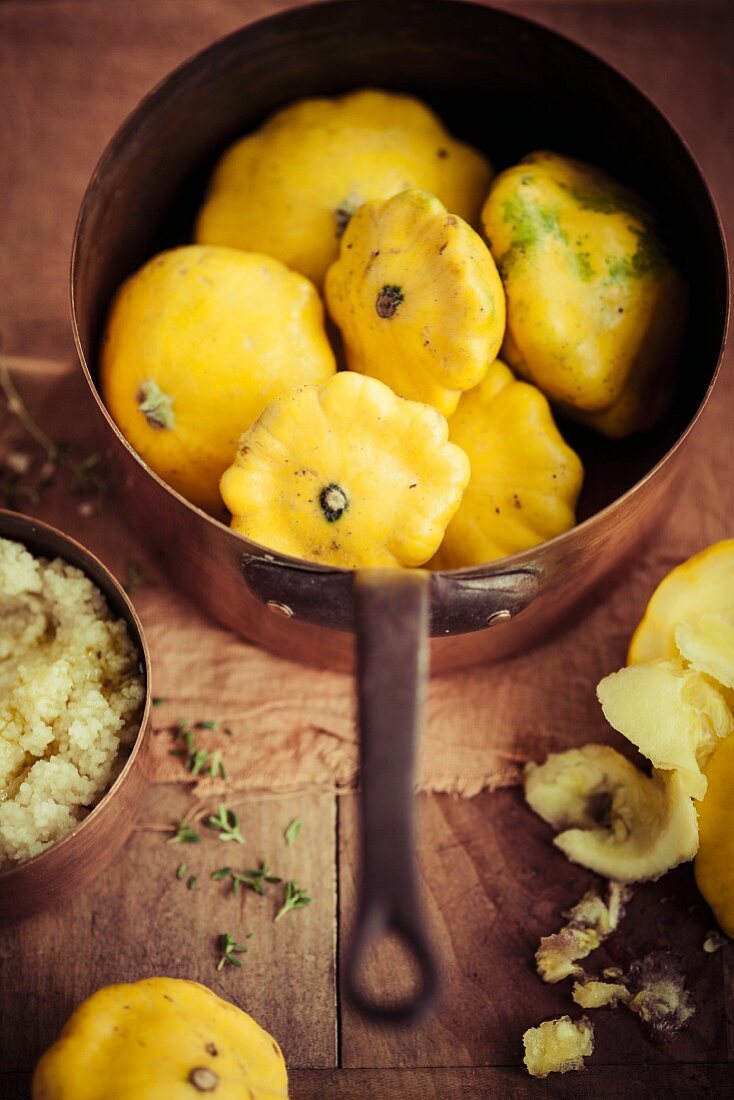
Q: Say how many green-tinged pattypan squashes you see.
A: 1